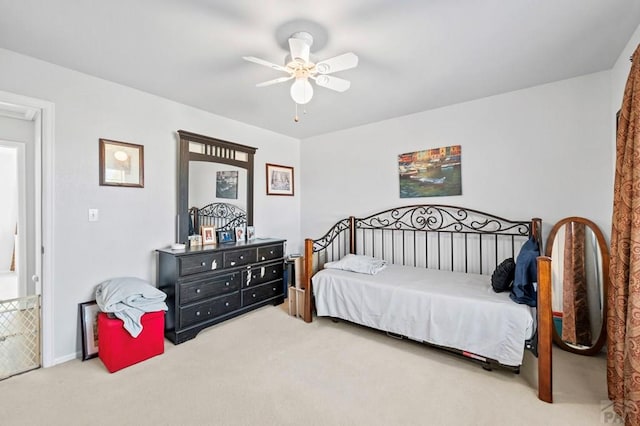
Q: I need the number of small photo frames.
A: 4